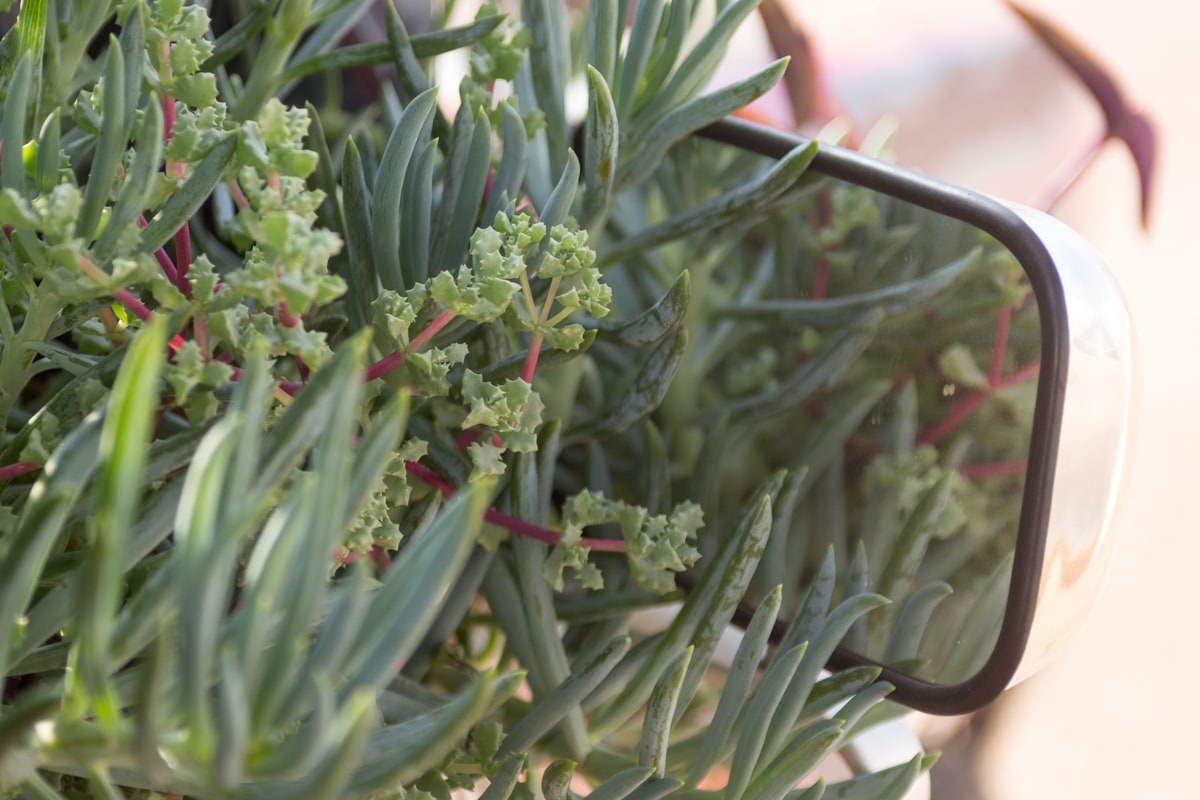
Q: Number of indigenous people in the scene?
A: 0